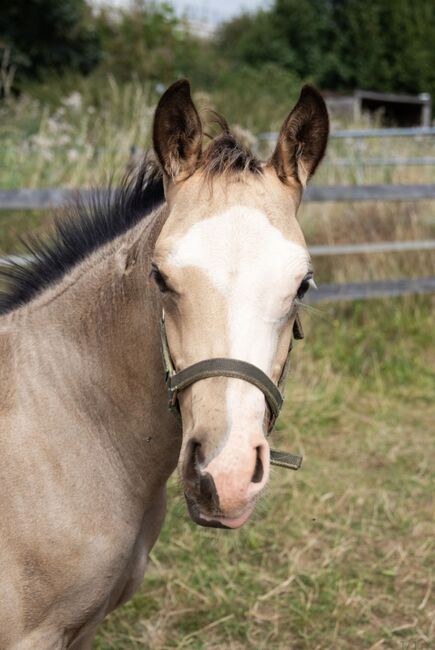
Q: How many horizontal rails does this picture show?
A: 5